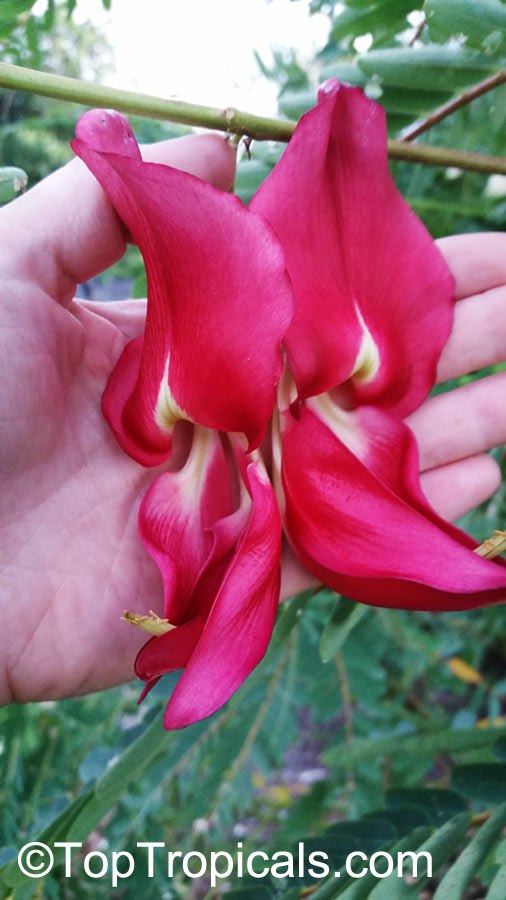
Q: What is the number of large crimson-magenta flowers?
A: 2